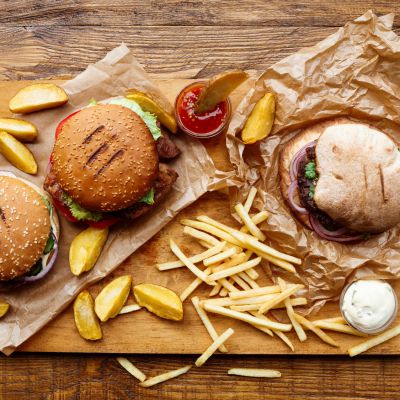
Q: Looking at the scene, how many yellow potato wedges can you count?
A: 11